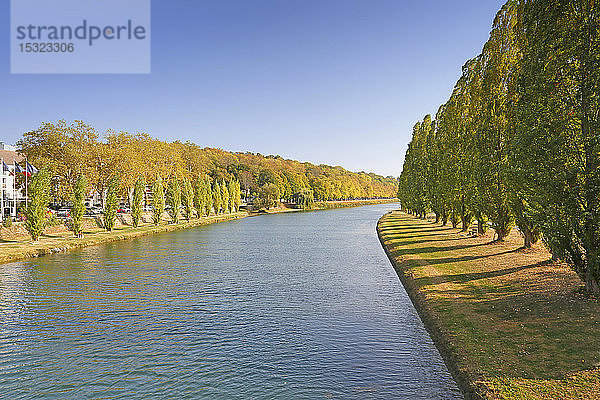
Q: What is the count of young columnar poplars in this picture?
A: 13